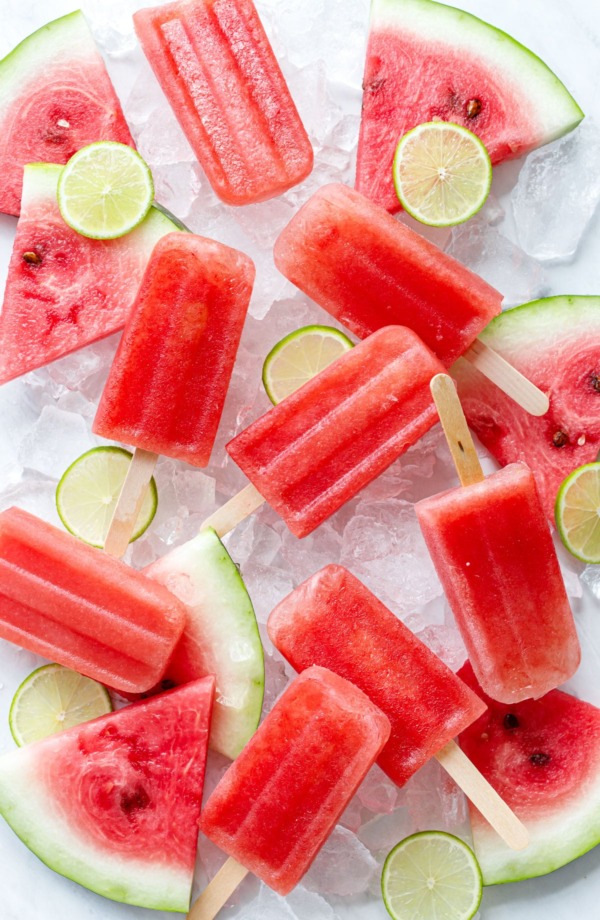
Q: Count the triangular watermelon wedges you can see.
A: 7